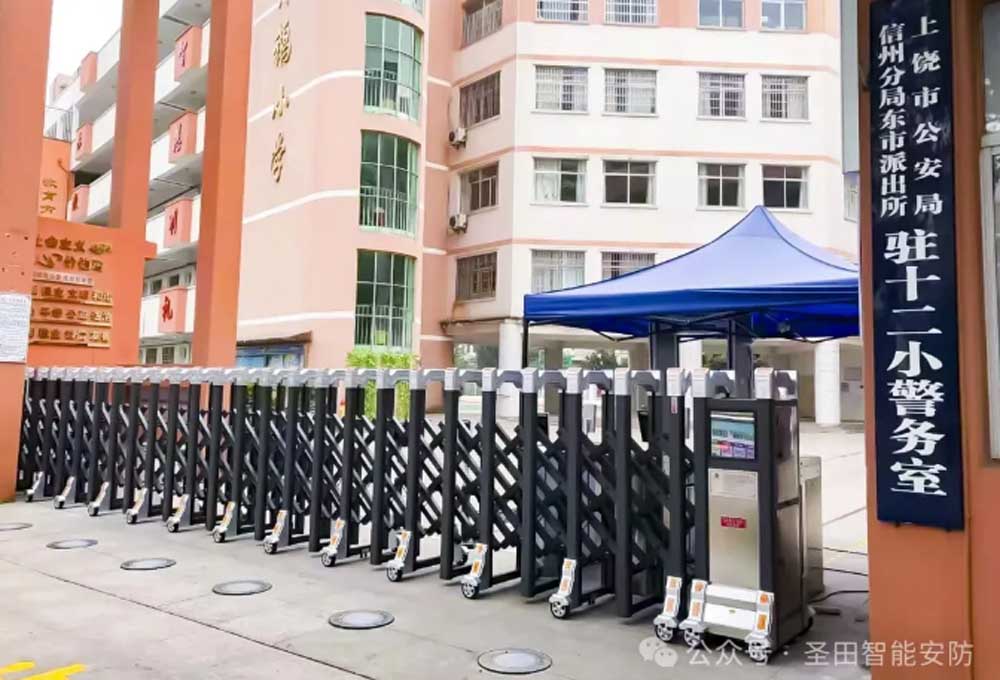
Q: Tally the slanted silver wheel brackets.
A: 14